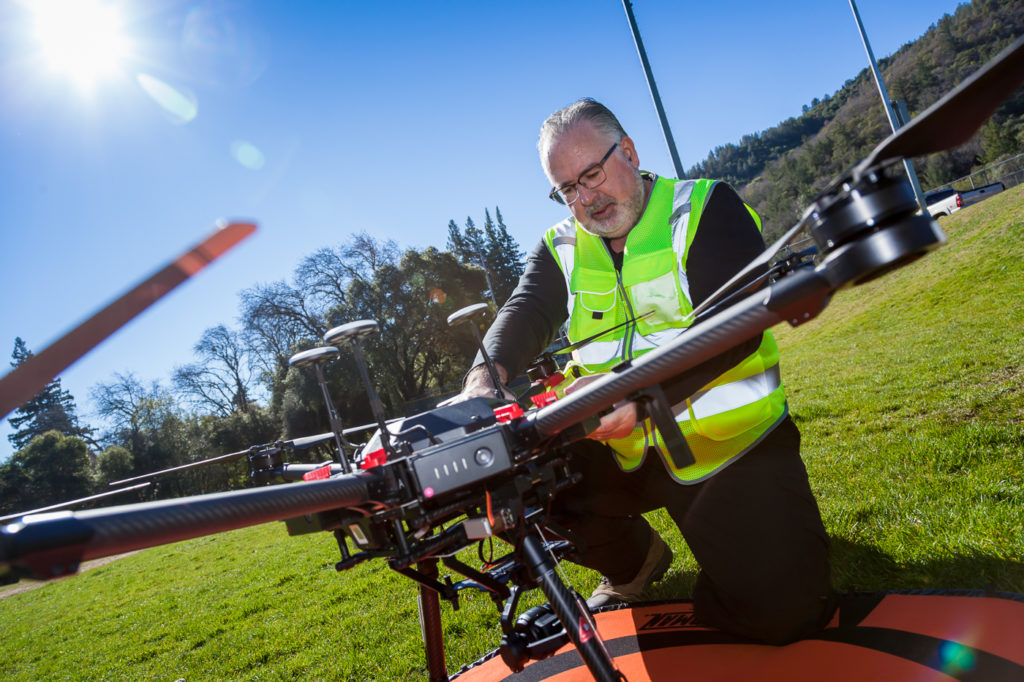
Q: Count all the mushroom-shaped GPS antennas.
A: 3